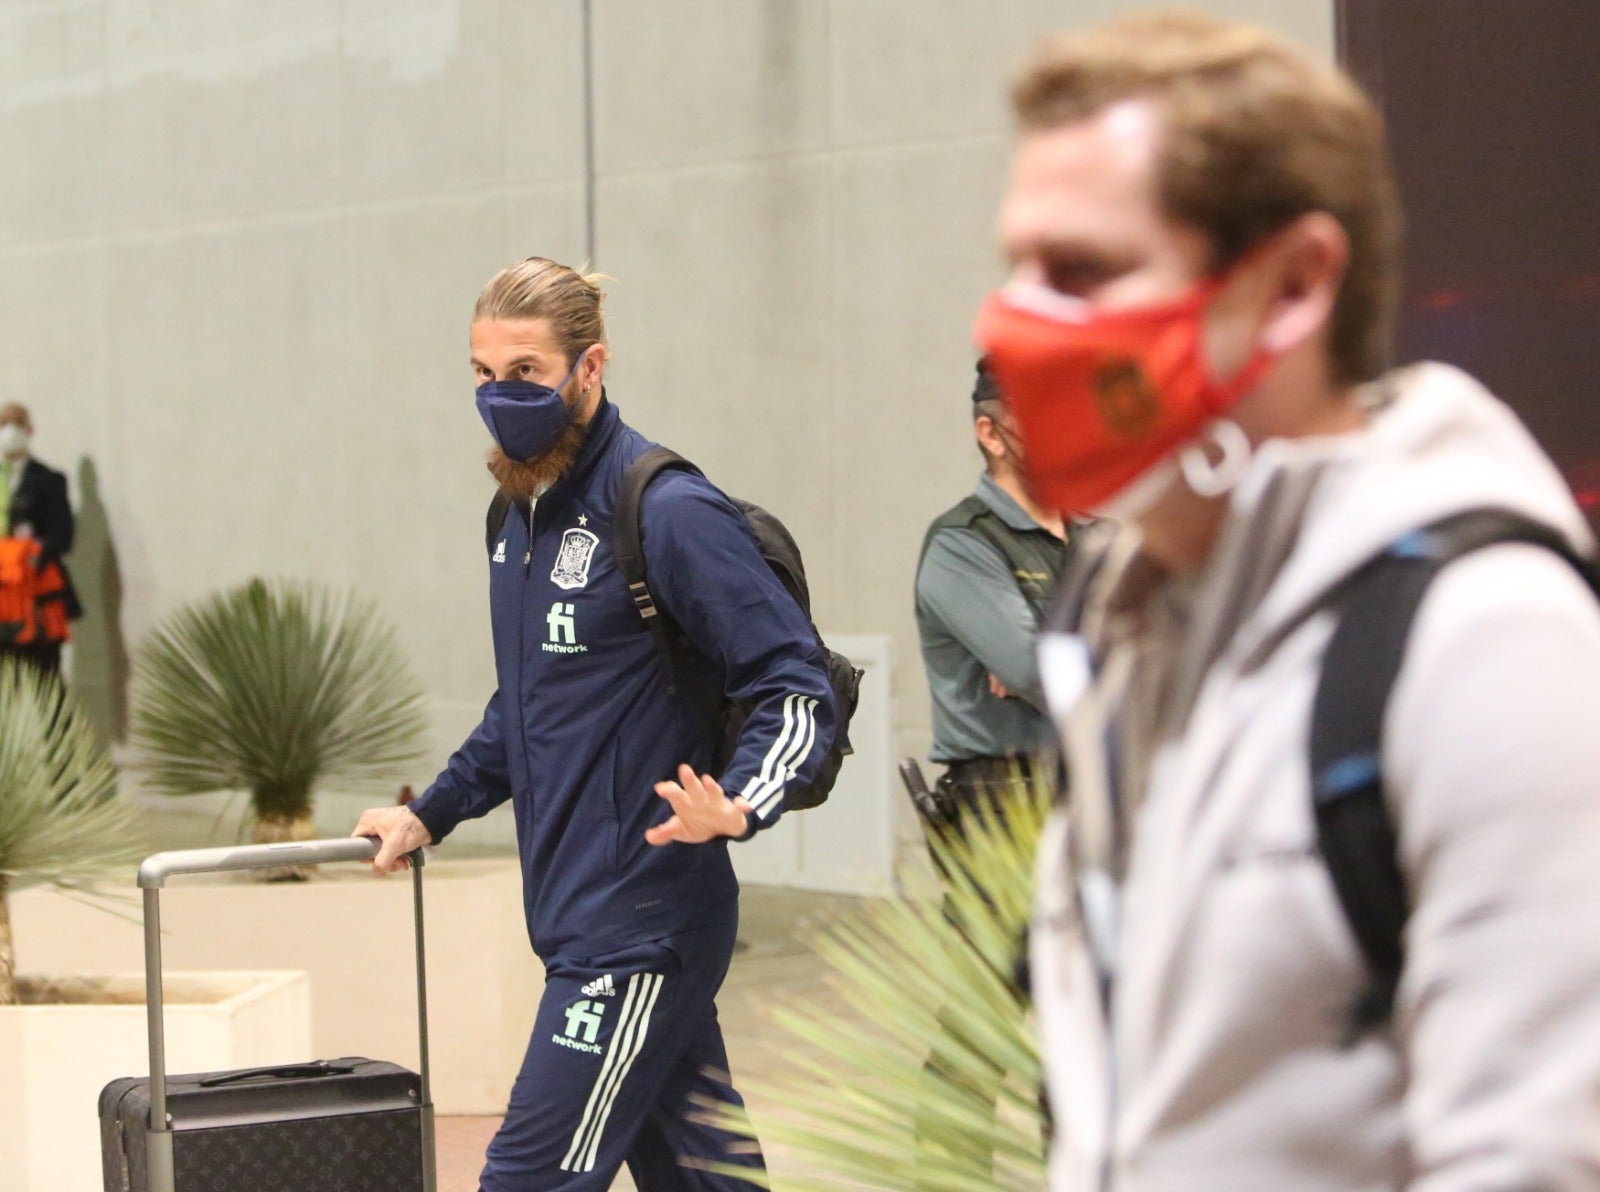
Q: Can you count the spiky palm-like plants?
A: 3